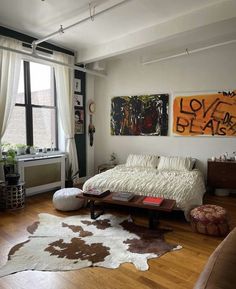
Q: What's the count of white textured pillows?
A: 2